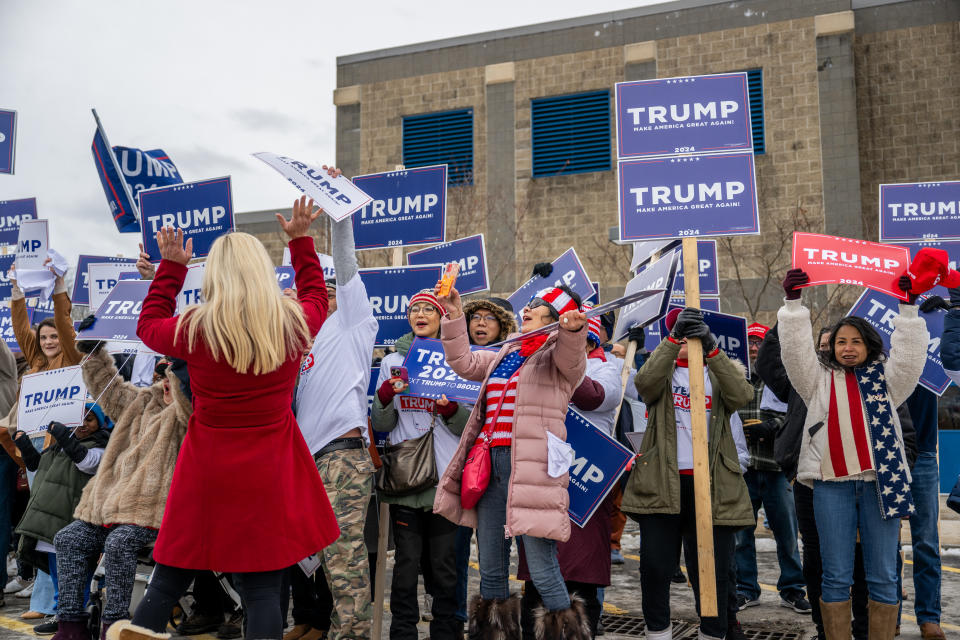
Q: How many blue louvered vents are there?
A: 3